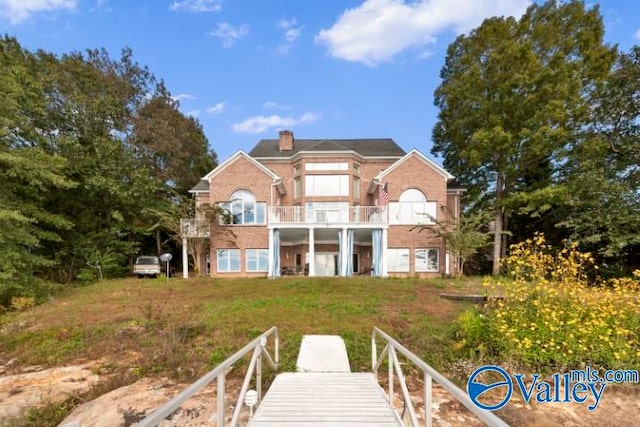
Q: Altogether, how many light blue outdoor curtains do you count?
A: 4